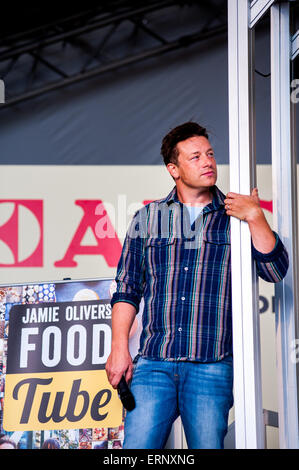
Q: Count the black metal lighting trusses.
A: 1